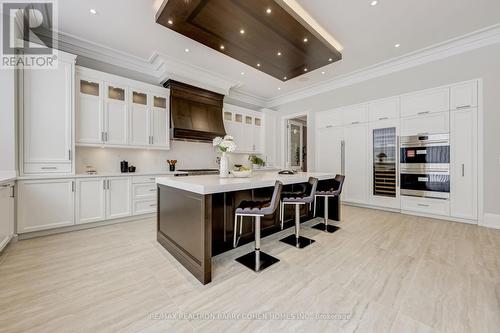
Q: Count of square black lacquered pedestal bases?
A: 3